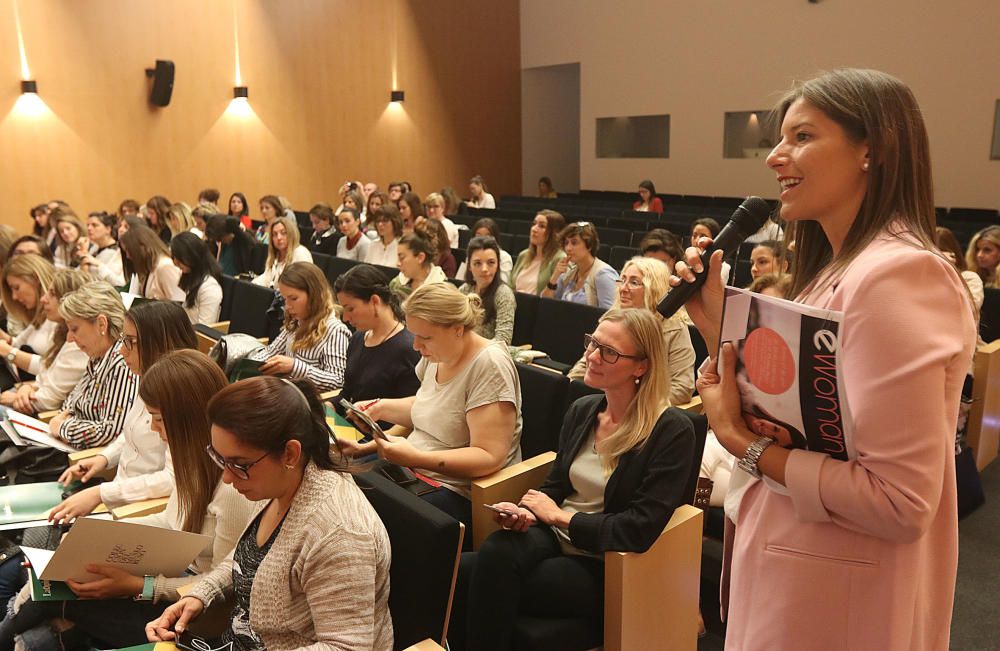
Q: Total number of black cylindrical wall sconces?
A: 3